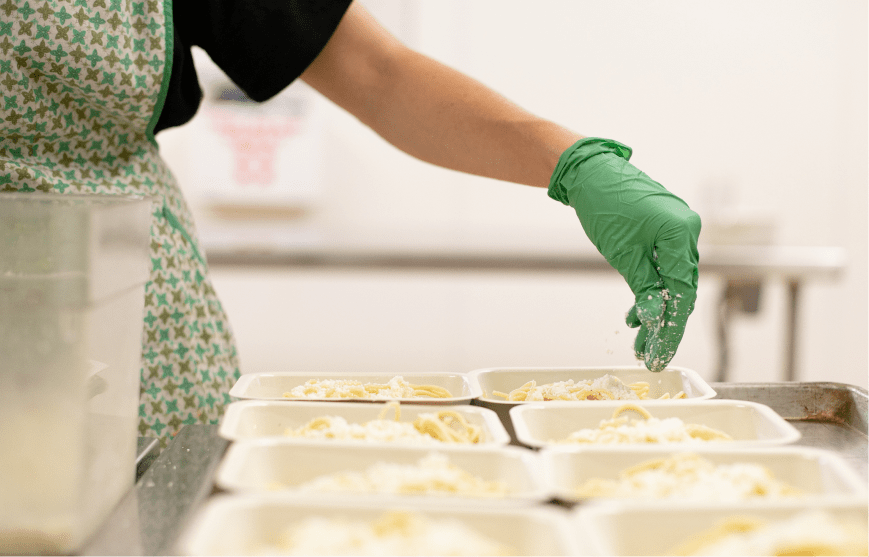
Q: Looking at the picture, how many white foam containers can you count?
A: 8